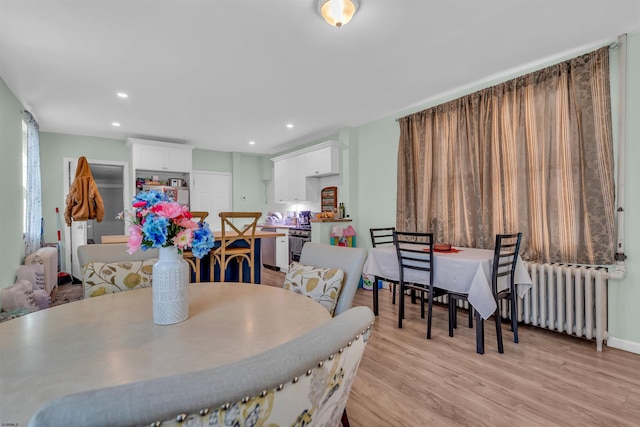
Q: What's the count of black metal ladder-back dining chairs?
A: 3